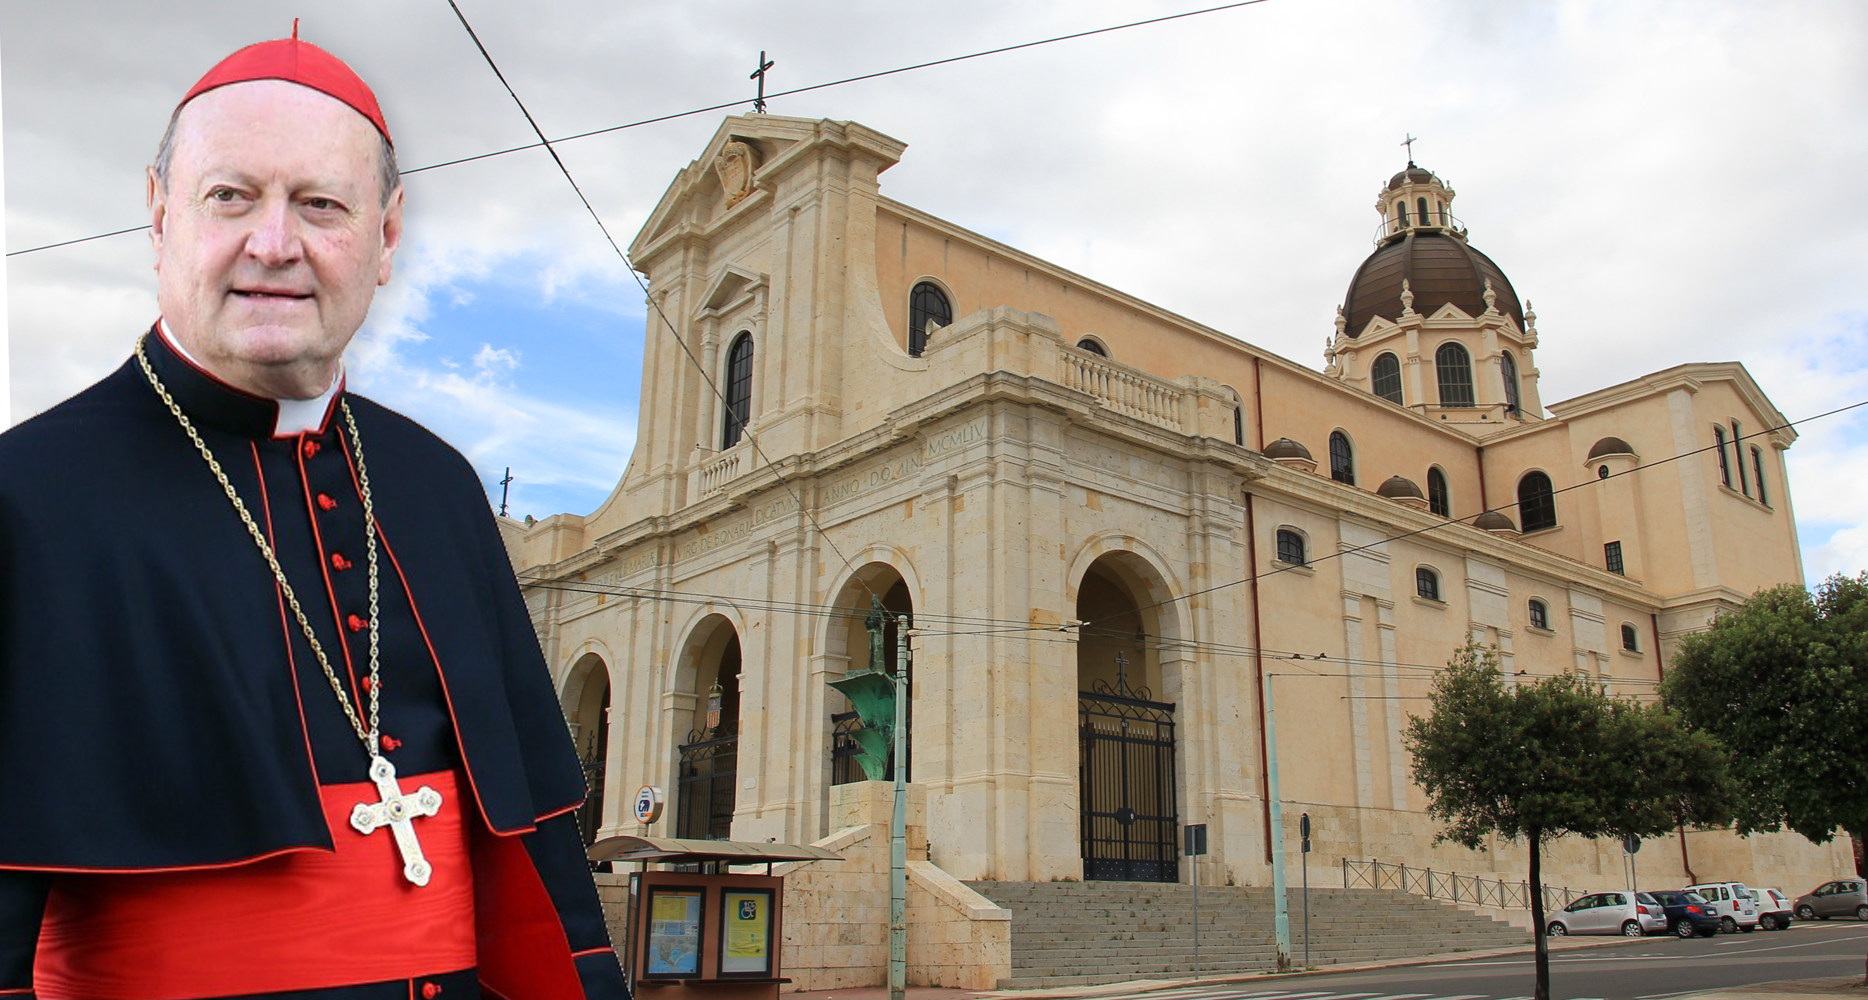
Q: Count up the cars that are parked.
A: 5